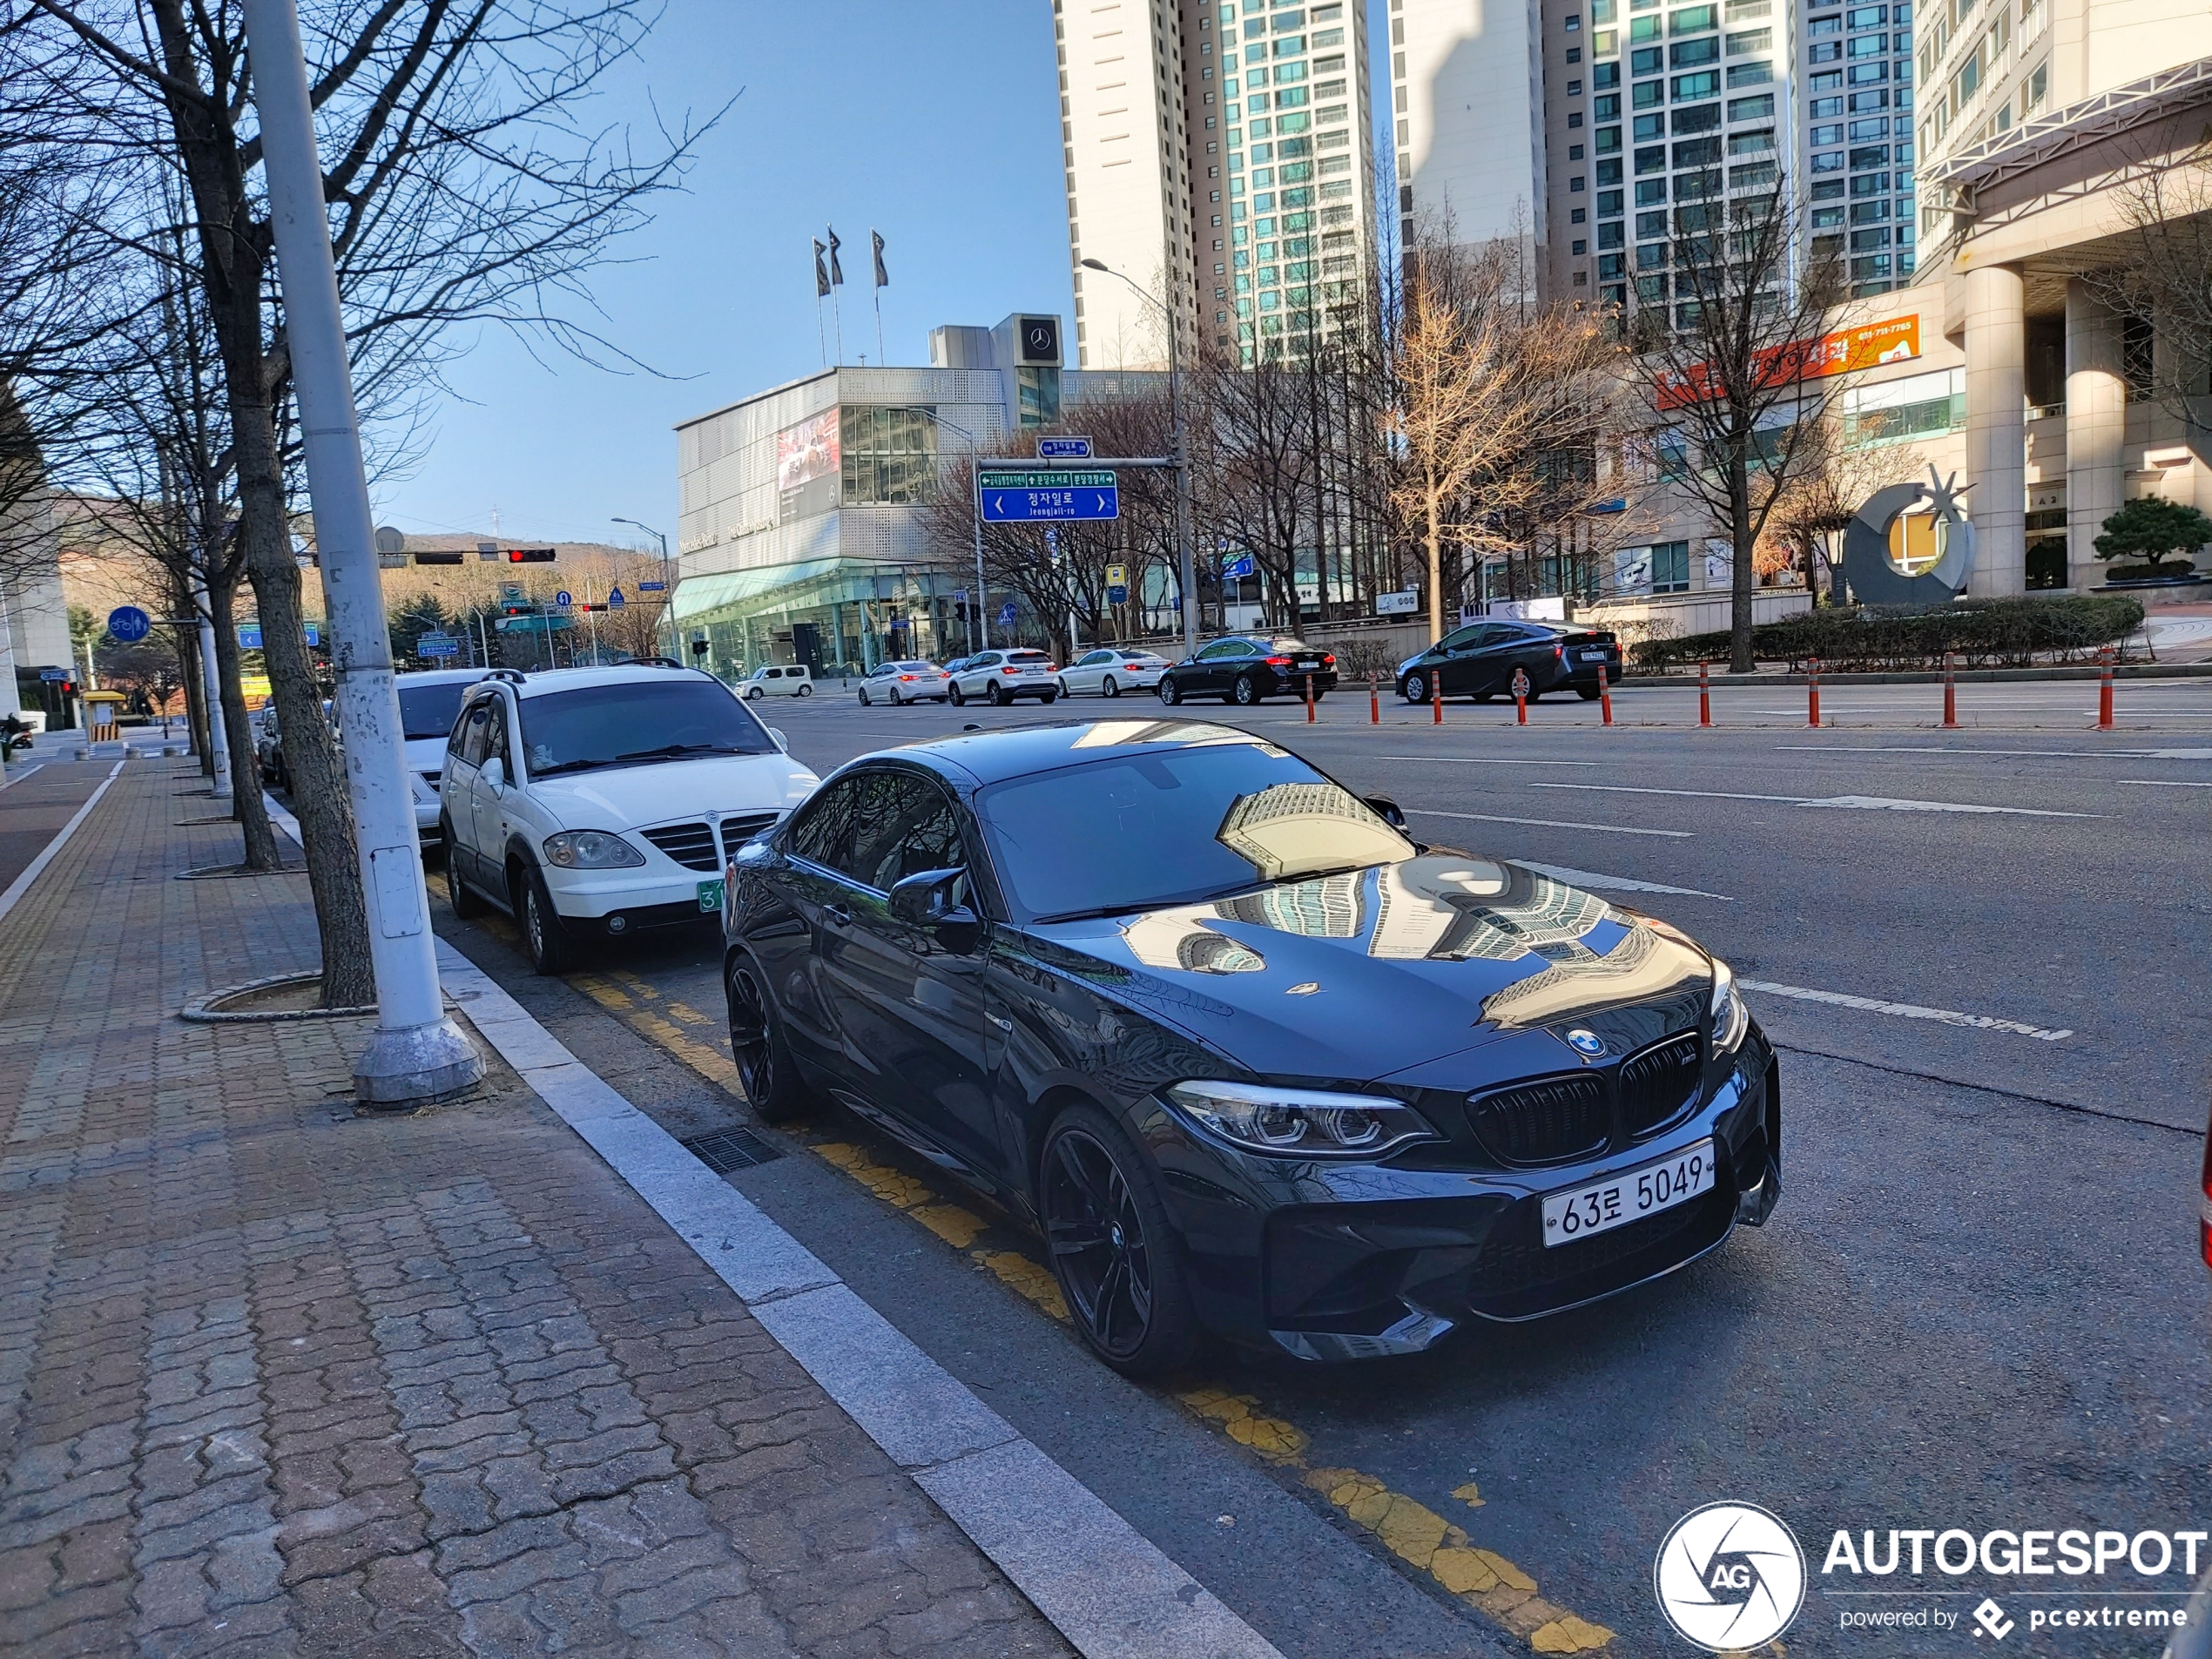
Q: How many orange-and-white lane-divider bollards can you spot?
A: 9